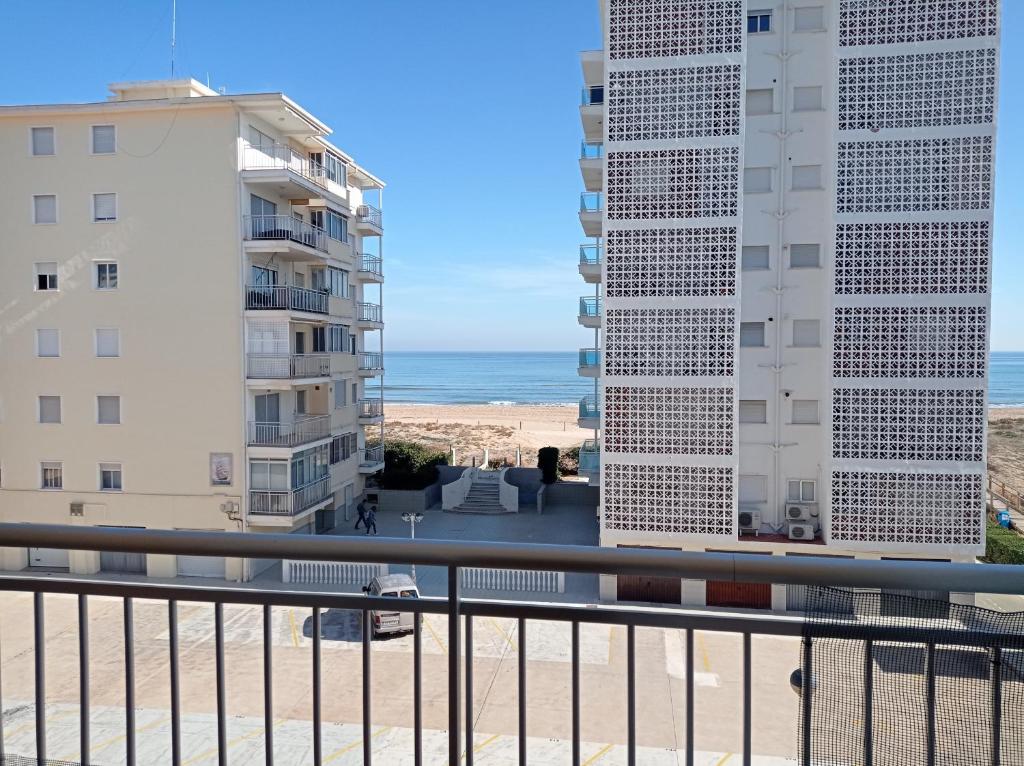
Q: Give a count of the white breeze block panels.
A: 14